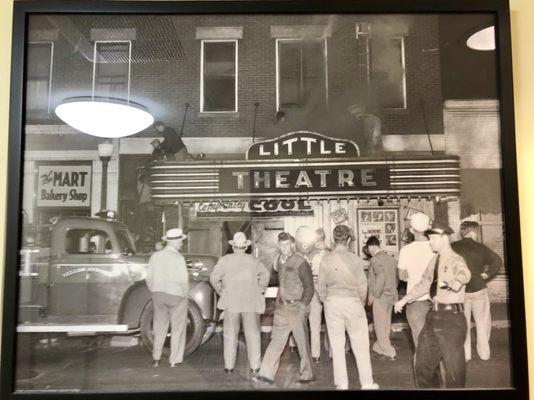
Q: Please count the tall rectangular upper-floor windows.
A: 5